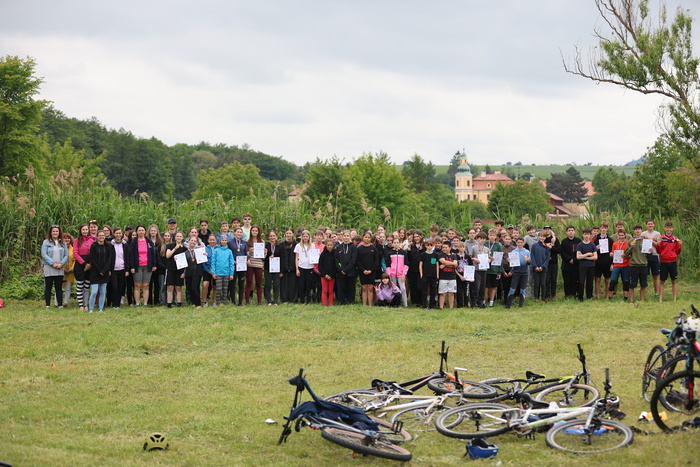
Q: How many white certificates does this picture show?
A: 13